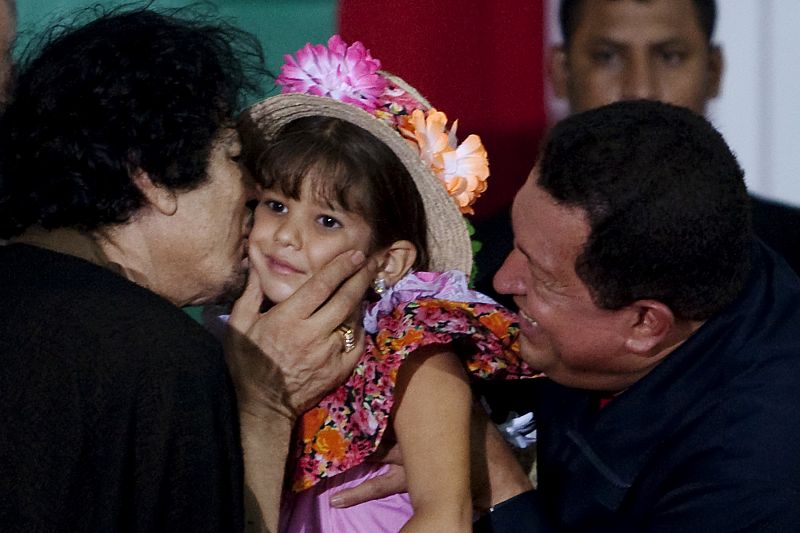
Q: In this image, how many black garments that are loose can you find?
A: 1